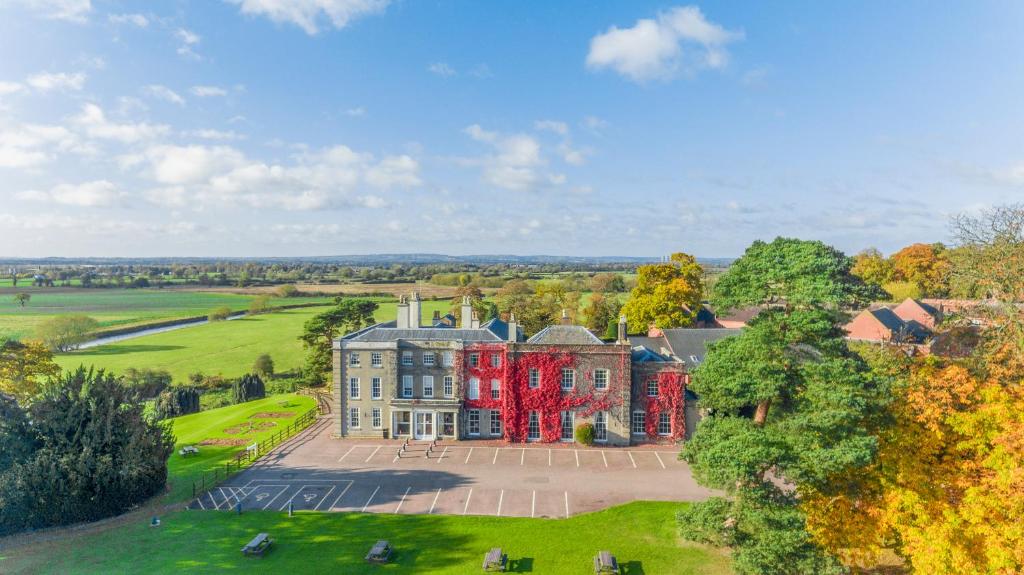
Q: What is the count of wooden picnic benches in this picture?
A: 5